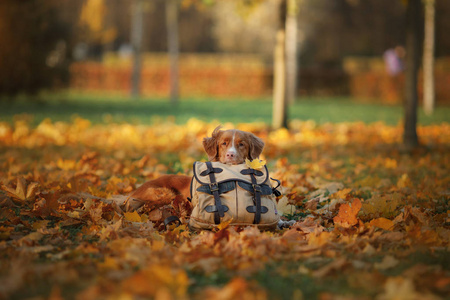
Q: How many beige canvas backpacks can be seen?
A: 1